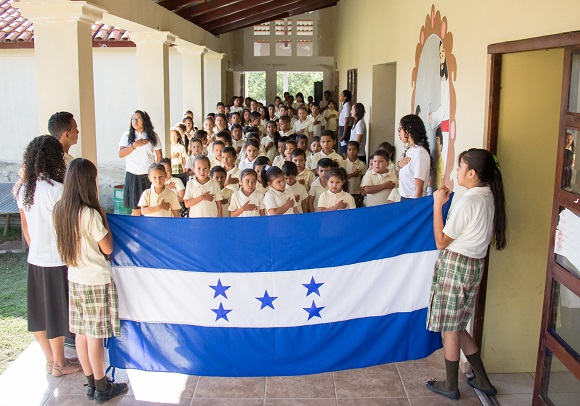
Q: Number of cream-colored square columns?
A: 4